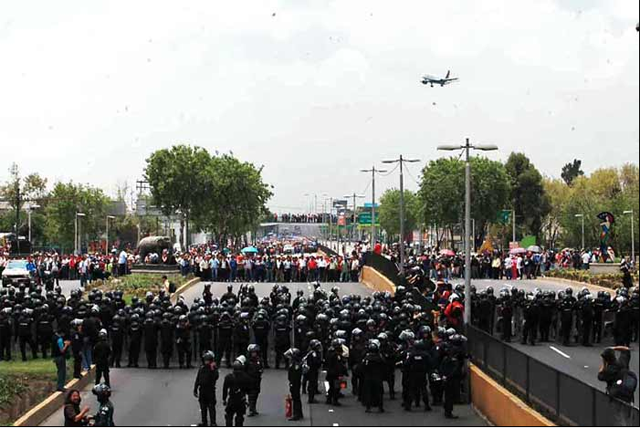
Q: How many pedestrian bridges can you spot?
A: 1